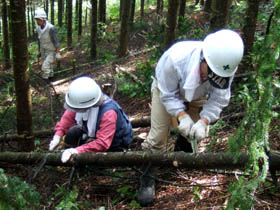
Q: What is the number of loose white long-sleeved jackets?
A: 1